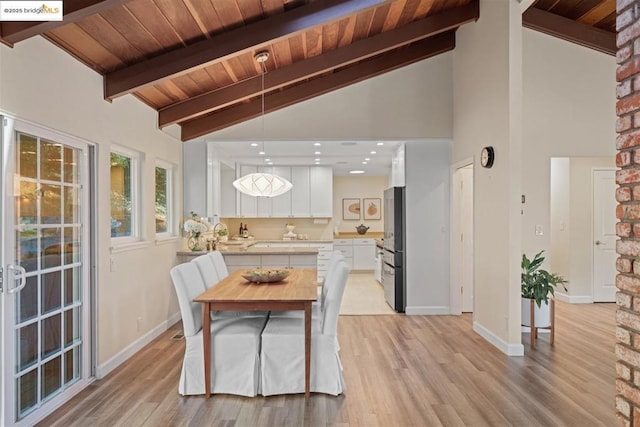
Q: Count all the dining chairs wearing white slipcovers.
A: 6